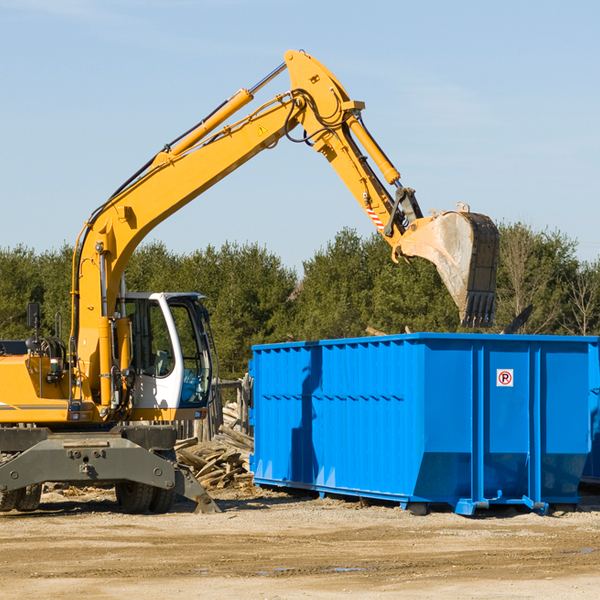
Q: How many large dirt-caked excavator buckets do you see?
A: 1